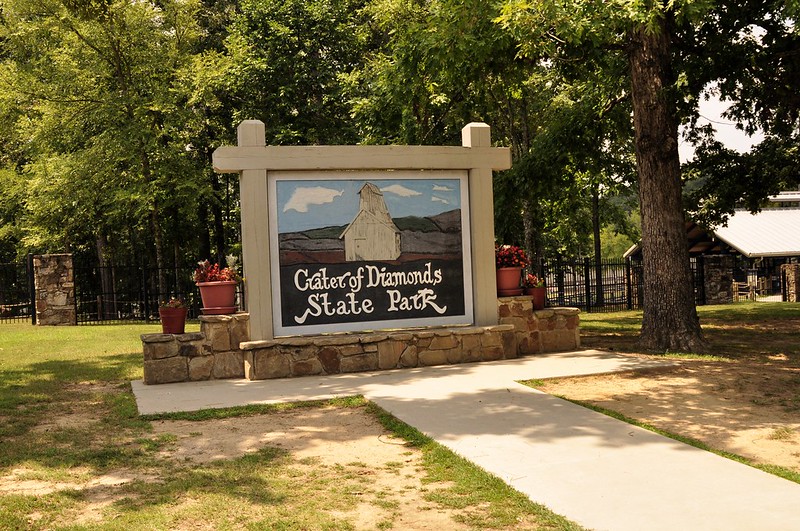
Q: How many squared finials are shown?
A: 2